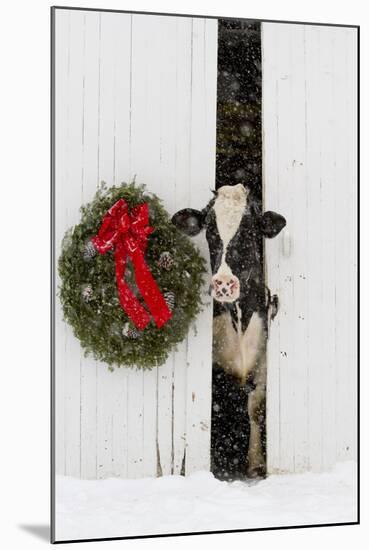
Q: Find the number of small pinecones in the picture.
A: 5